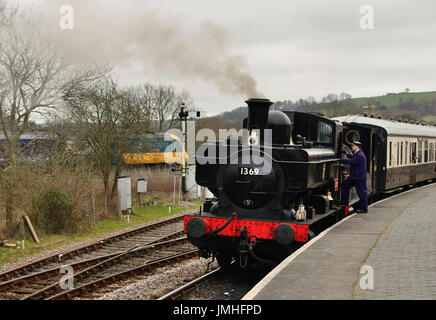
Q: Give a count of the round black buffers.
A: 2